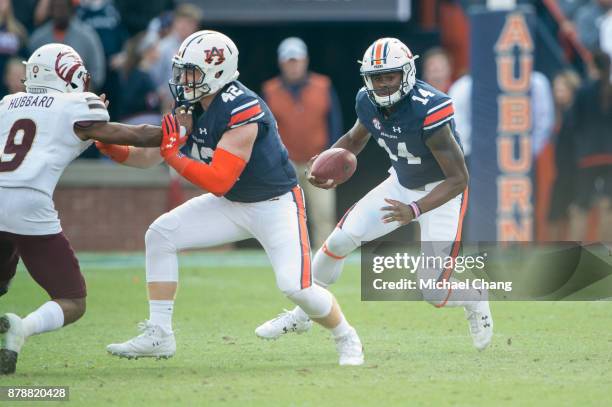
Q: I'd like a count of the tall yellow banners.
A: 0